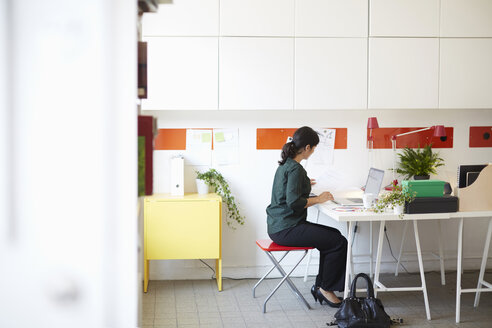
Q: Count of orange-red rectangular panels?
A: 4